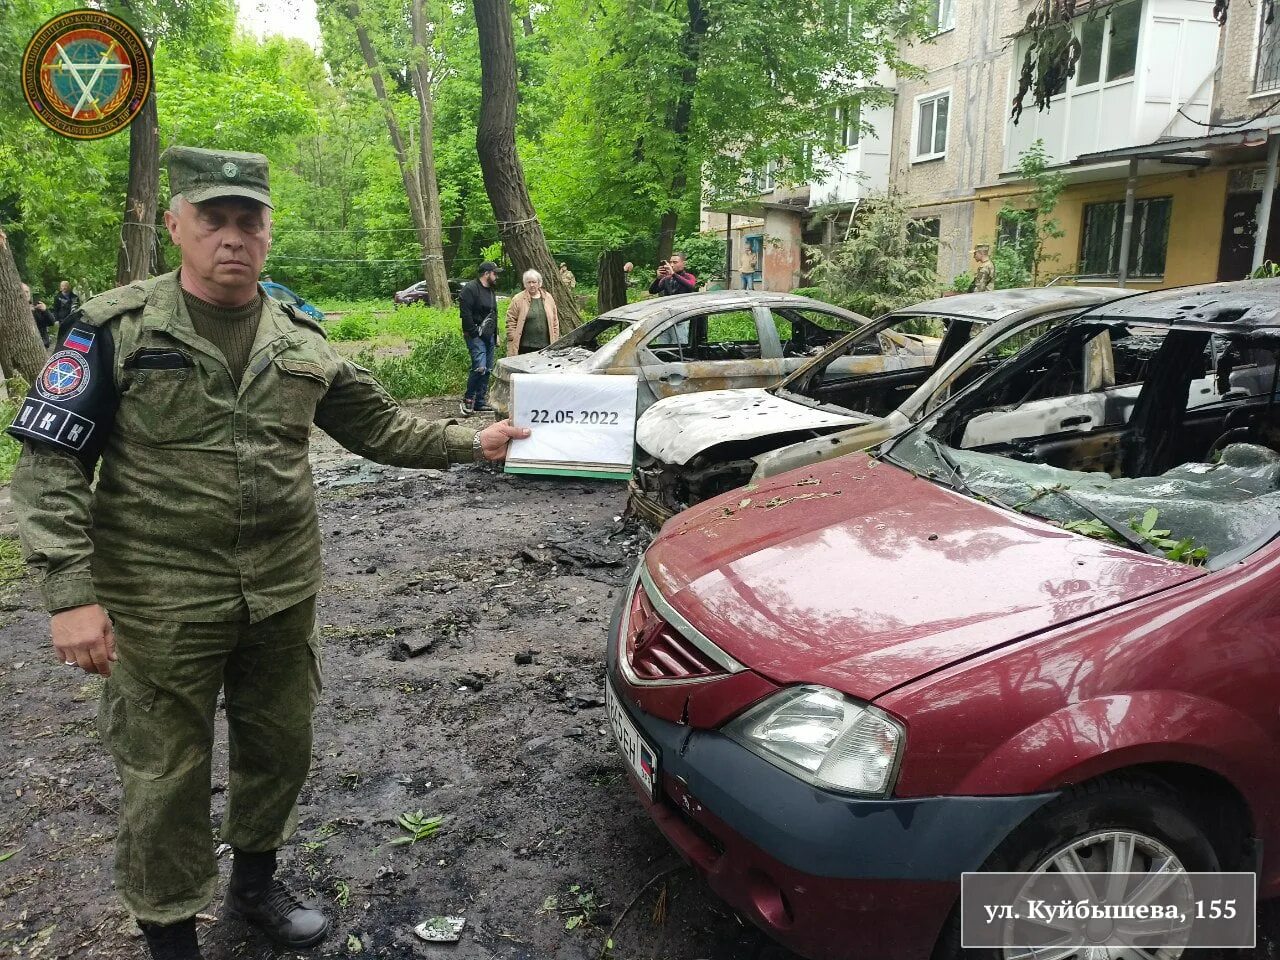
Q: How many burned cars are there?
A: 3